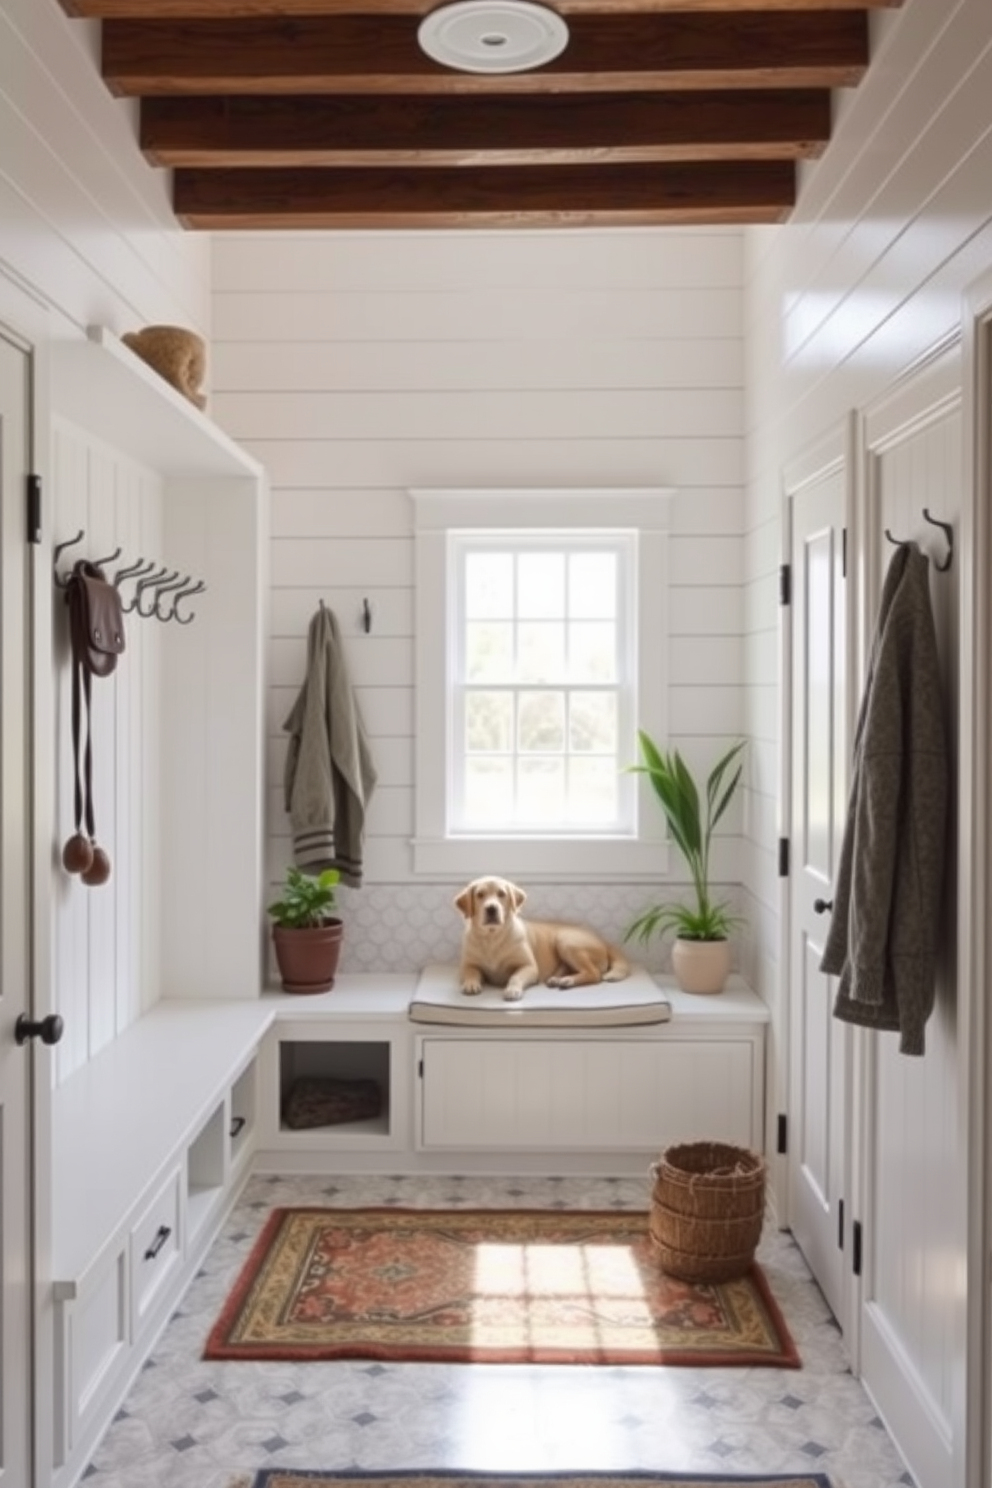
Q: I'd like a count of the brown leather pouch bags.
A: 1